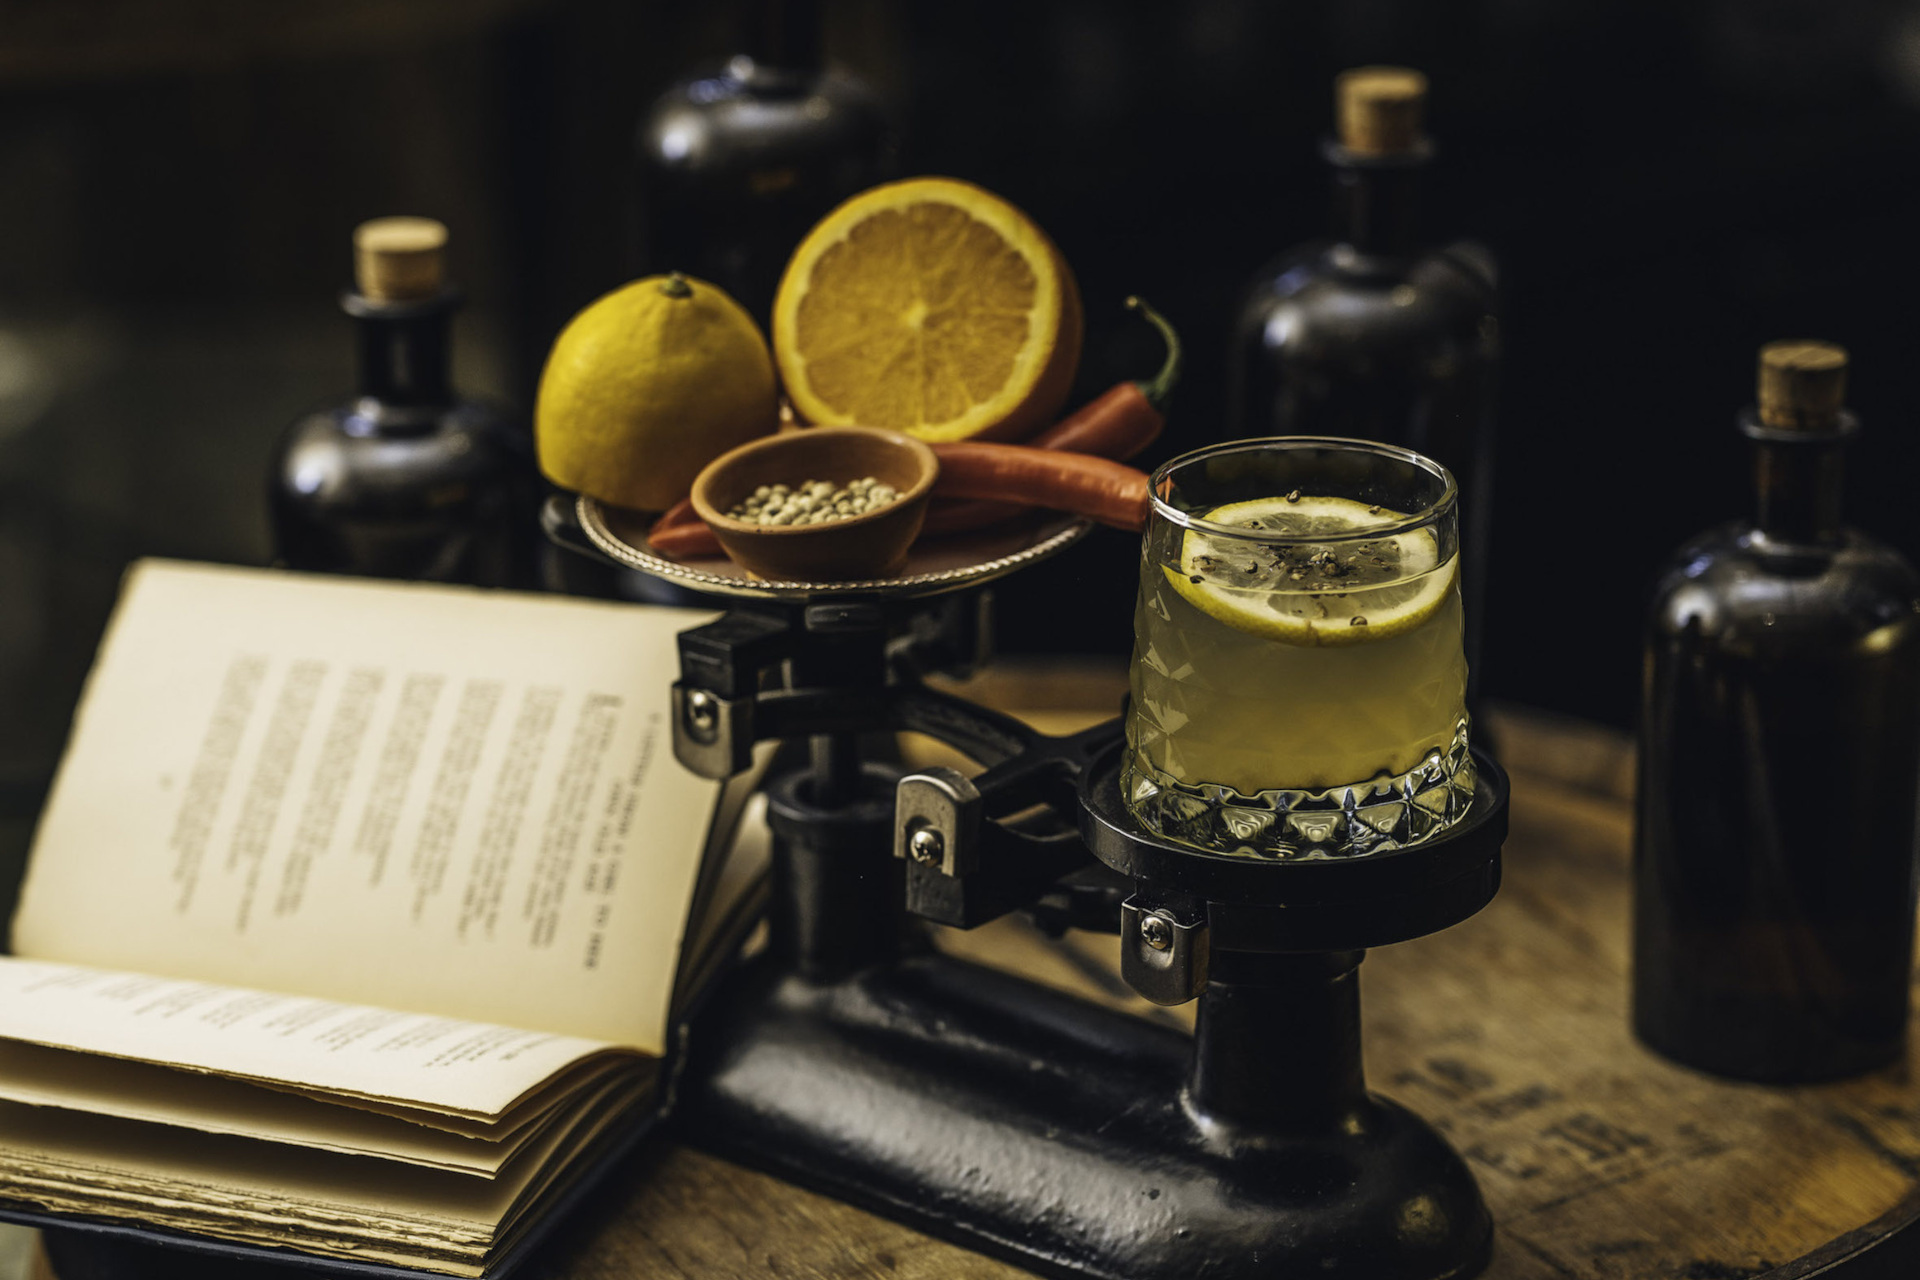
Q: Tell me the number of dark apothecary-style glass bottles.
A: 4